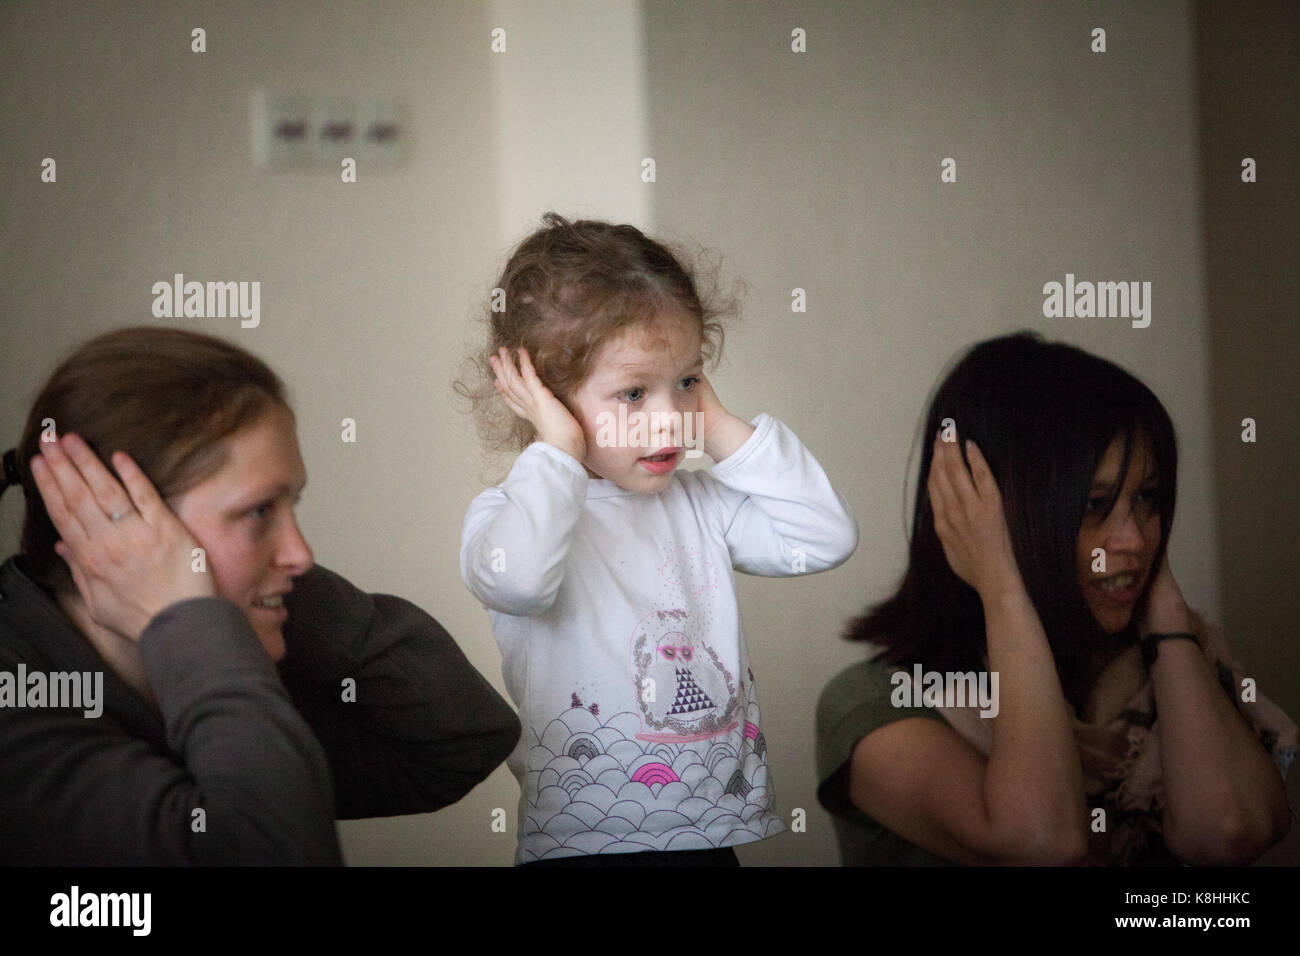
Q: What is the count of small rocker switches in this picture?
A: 3